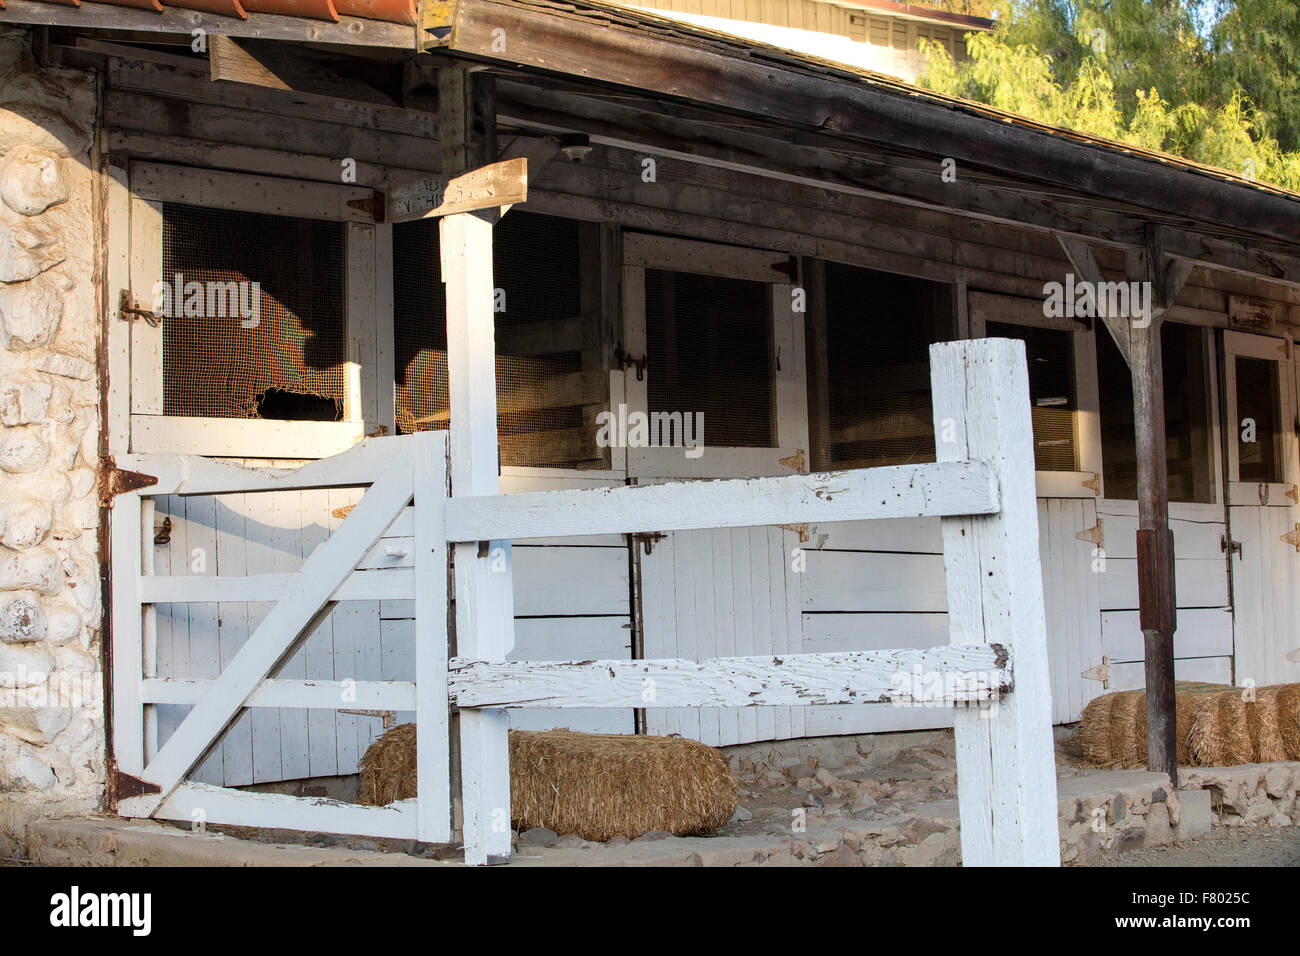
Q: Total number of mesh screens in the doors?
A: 4